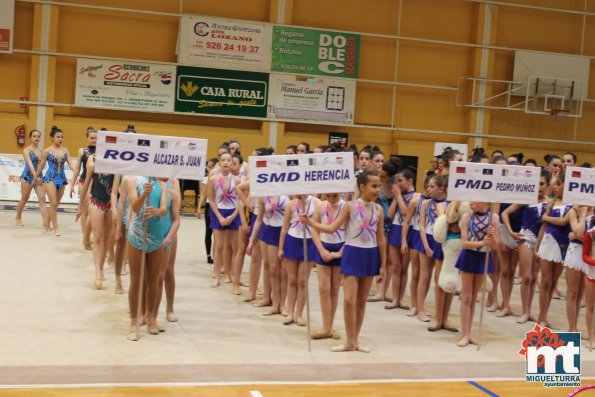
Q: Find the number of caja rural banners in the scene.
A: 1